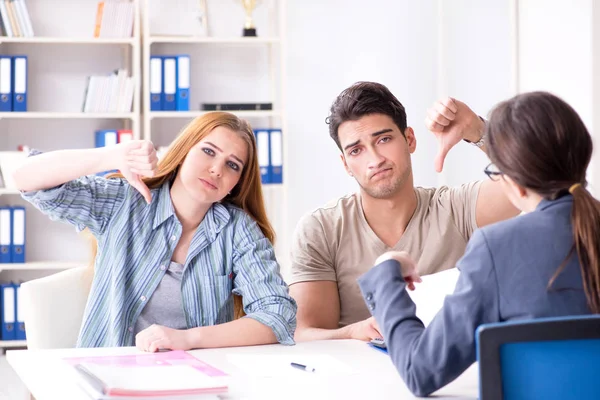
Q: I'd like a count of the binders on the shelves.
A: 13